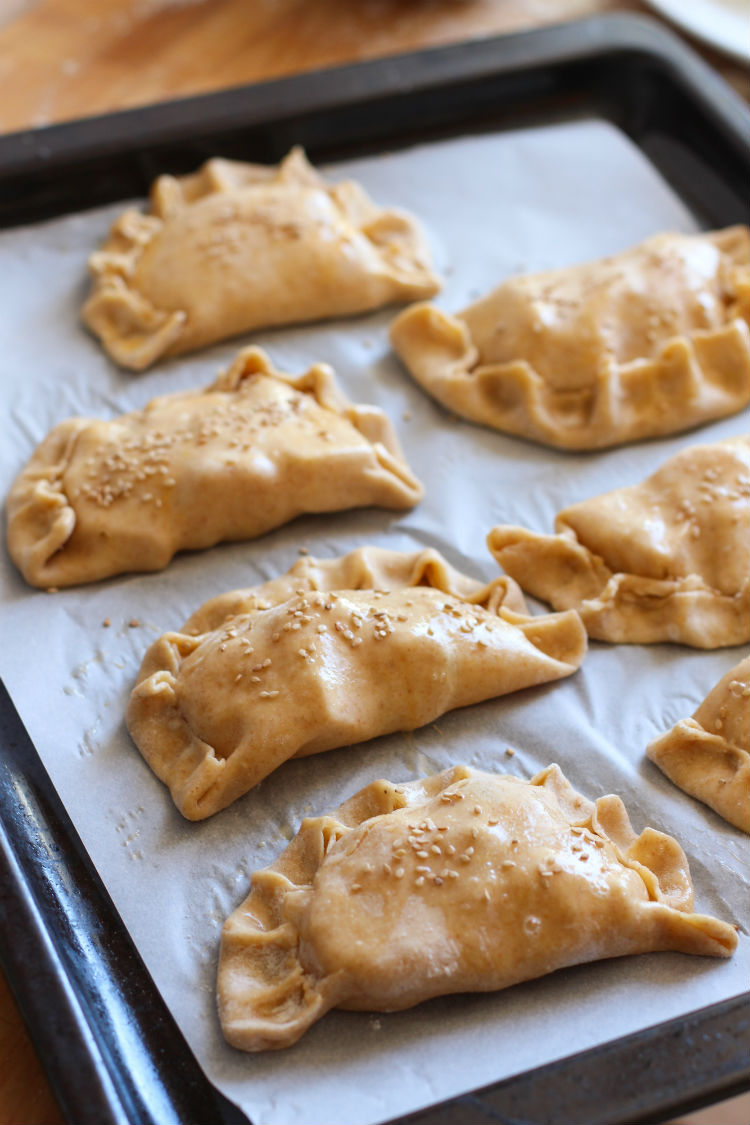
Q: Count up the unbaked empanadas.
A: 7